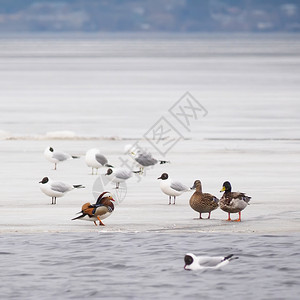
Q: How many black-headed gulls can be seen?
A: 5